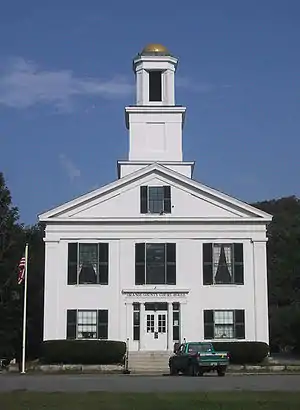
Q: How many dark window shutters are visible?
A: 12